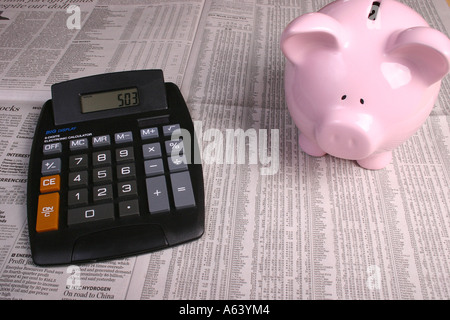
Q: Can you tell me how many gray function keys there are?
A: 13